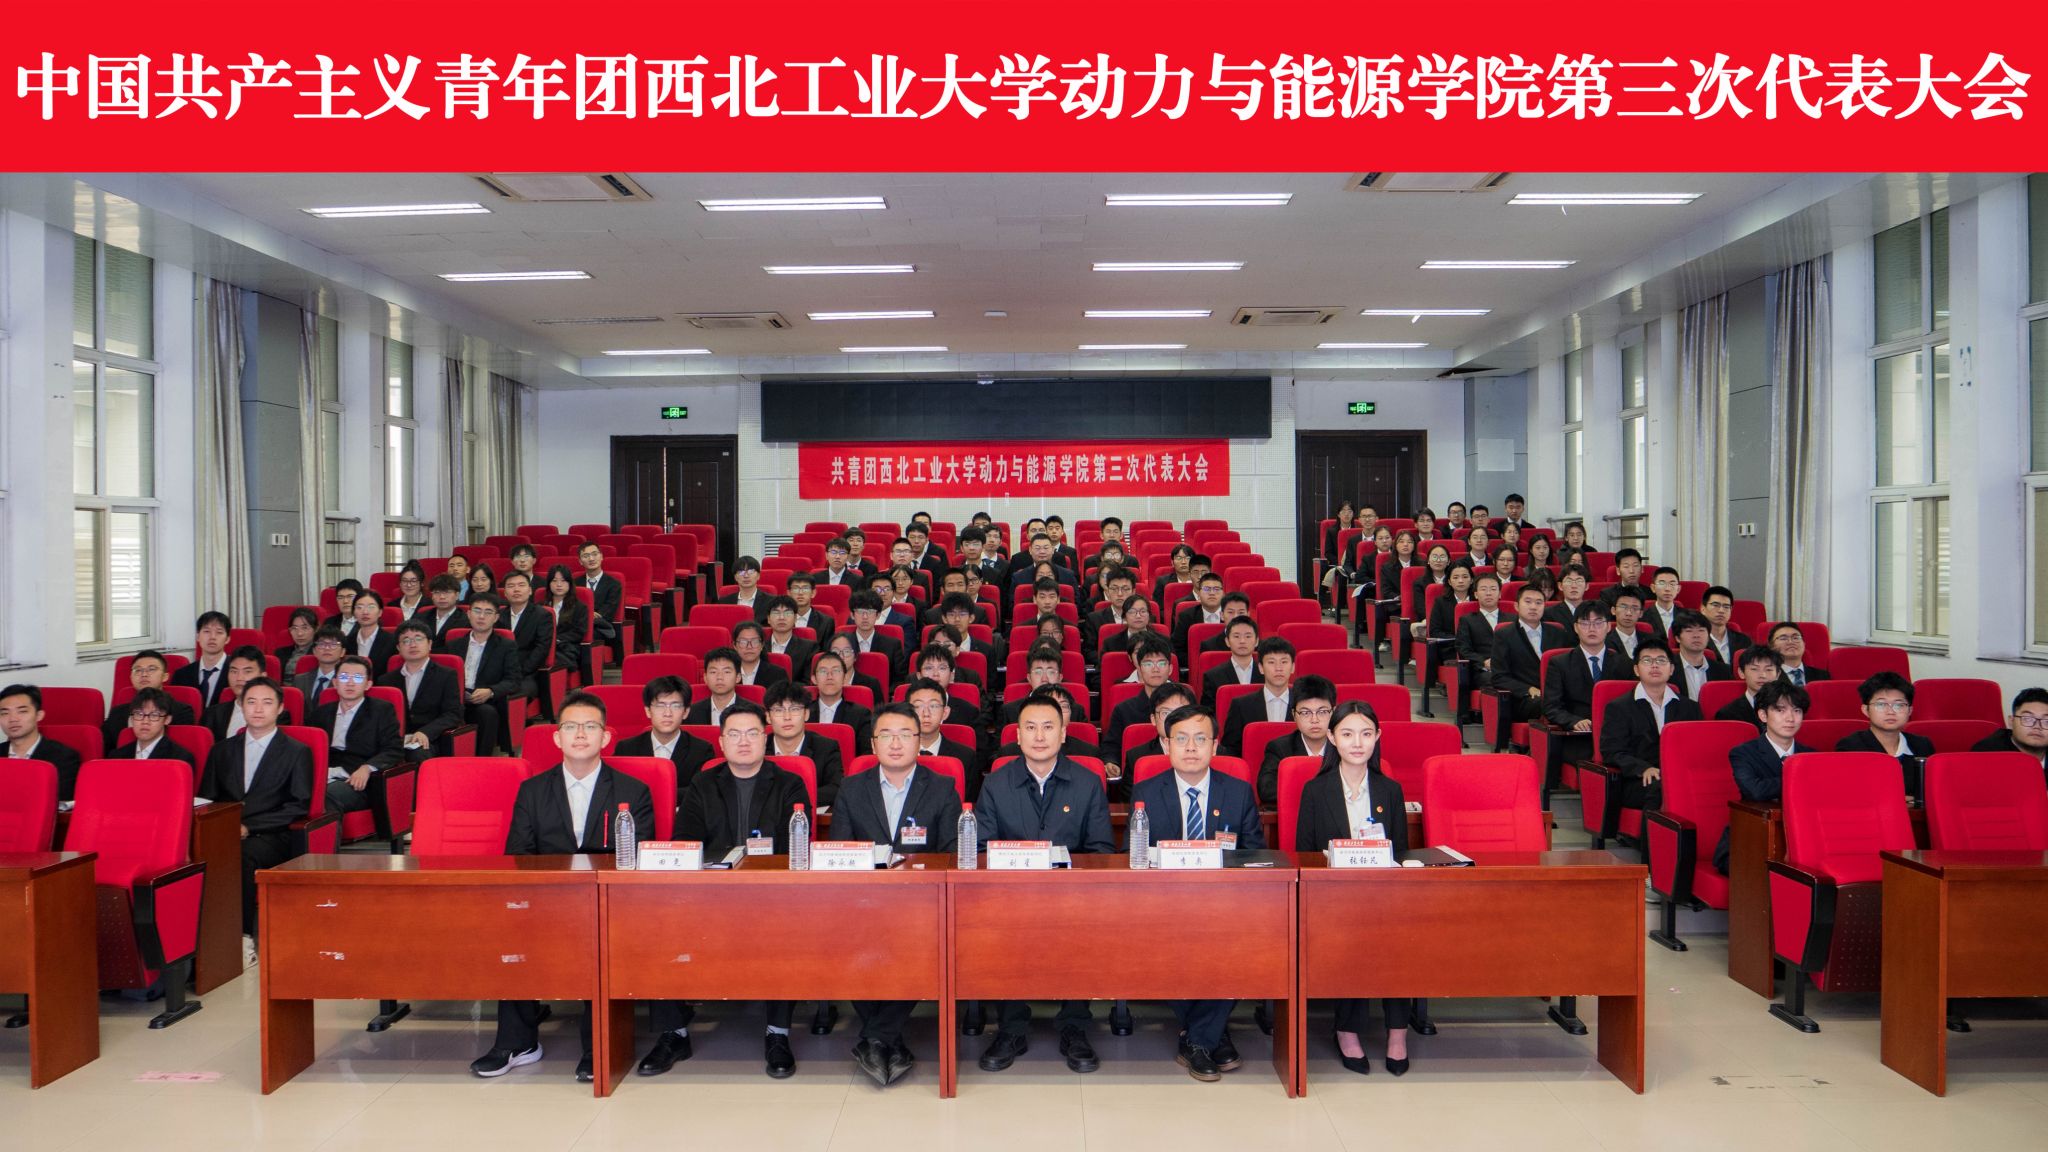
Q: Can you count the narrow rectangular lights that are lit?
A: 15